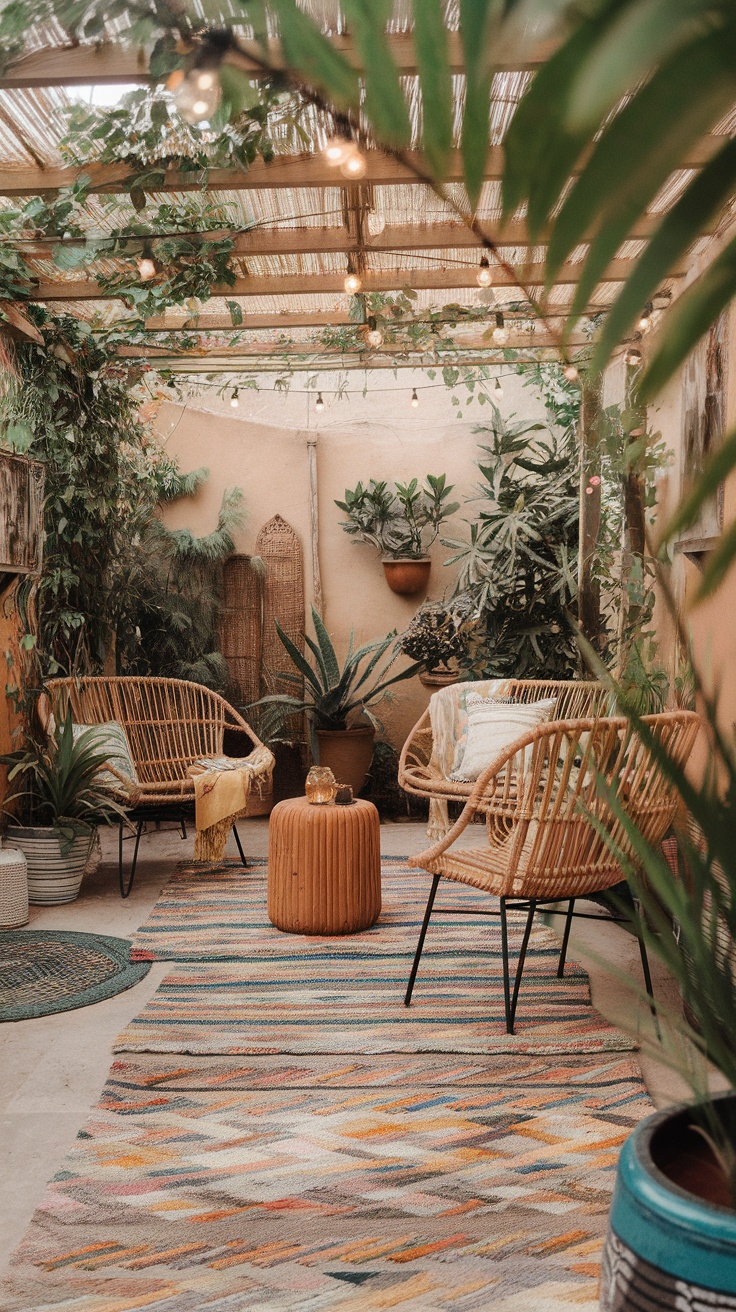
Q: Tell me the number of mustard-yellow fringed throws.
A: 1